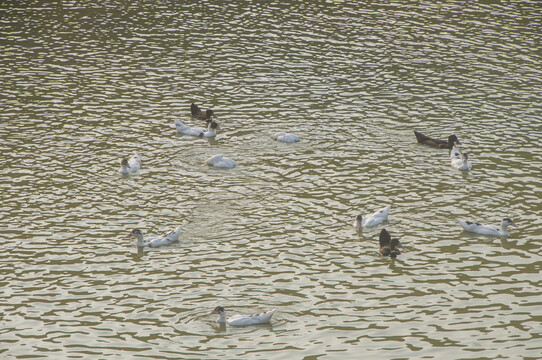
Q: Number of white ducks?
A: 9